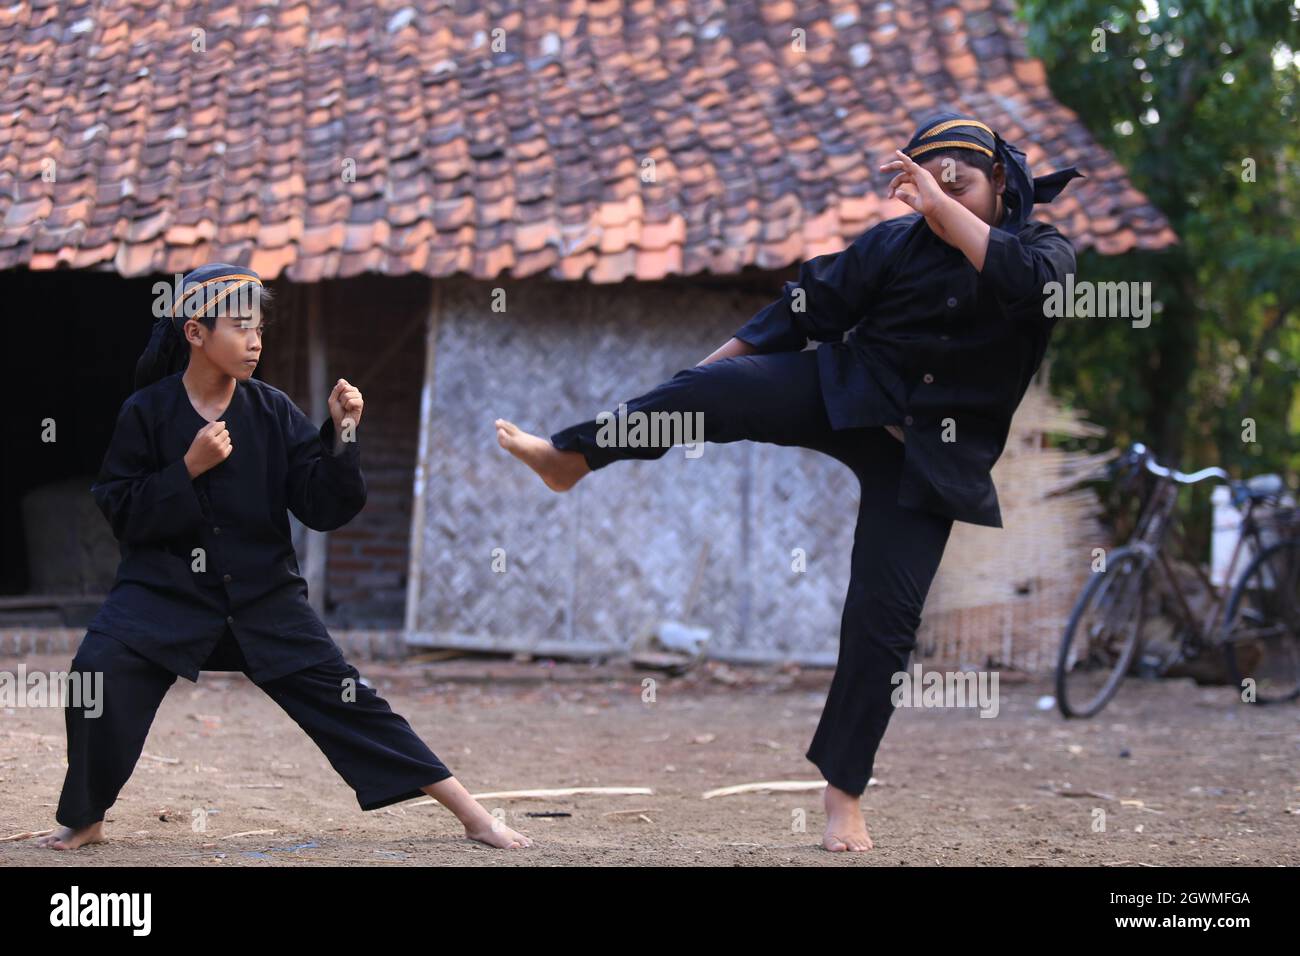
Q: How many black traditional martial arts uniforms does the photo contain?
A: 2